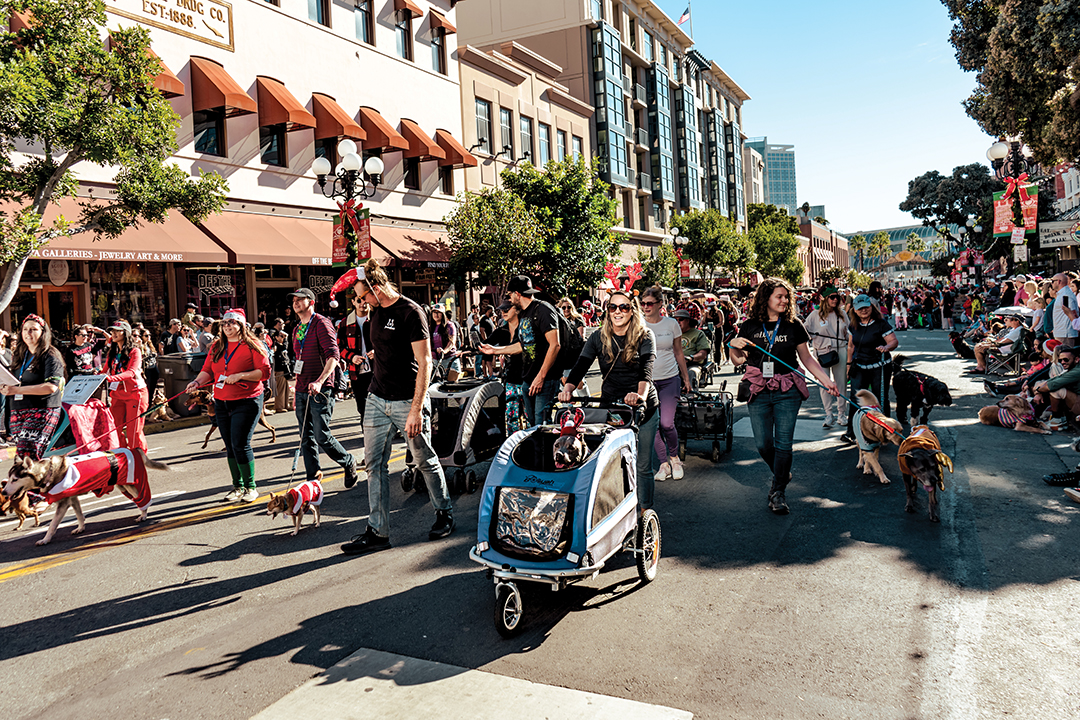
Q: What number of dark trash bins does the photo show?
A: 1